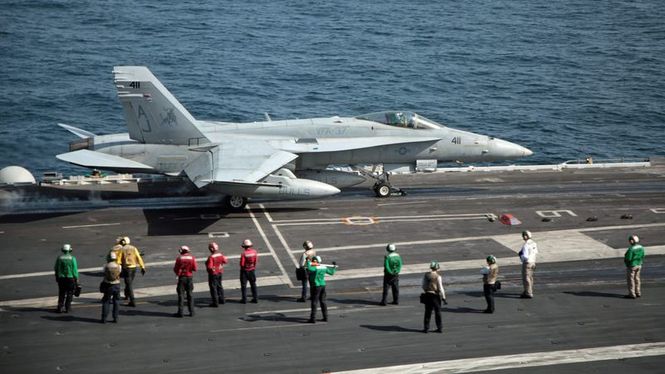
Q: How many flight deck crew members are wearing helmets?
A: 14